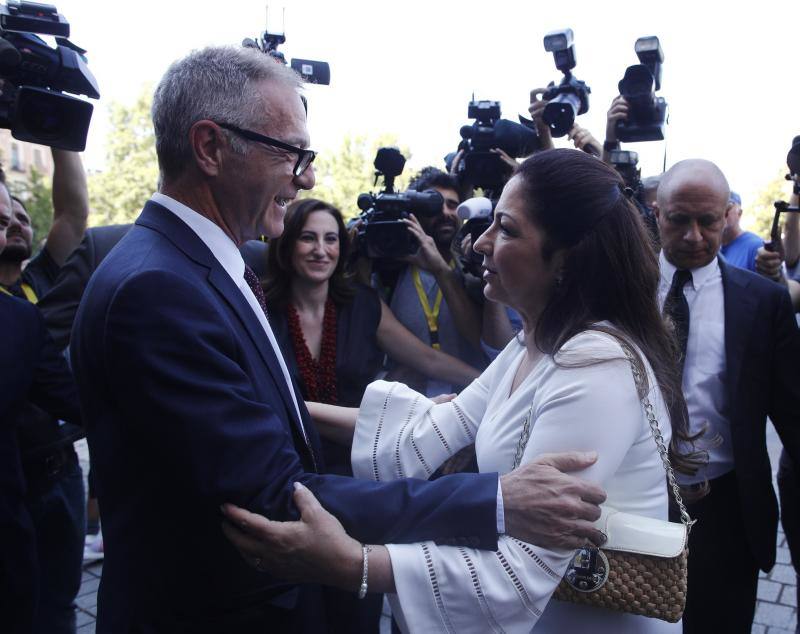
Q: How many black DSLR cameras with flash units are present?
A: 2